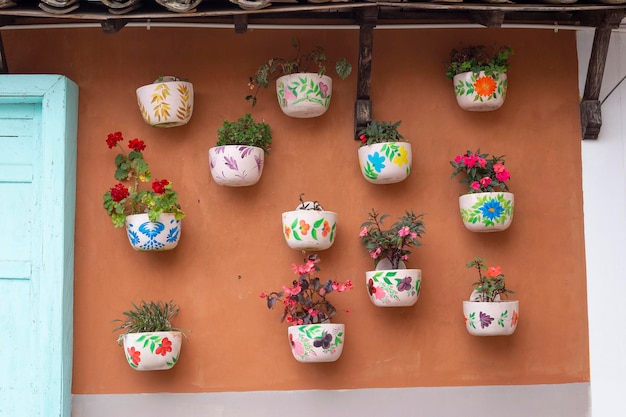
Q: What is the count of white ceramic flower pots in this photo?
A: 12